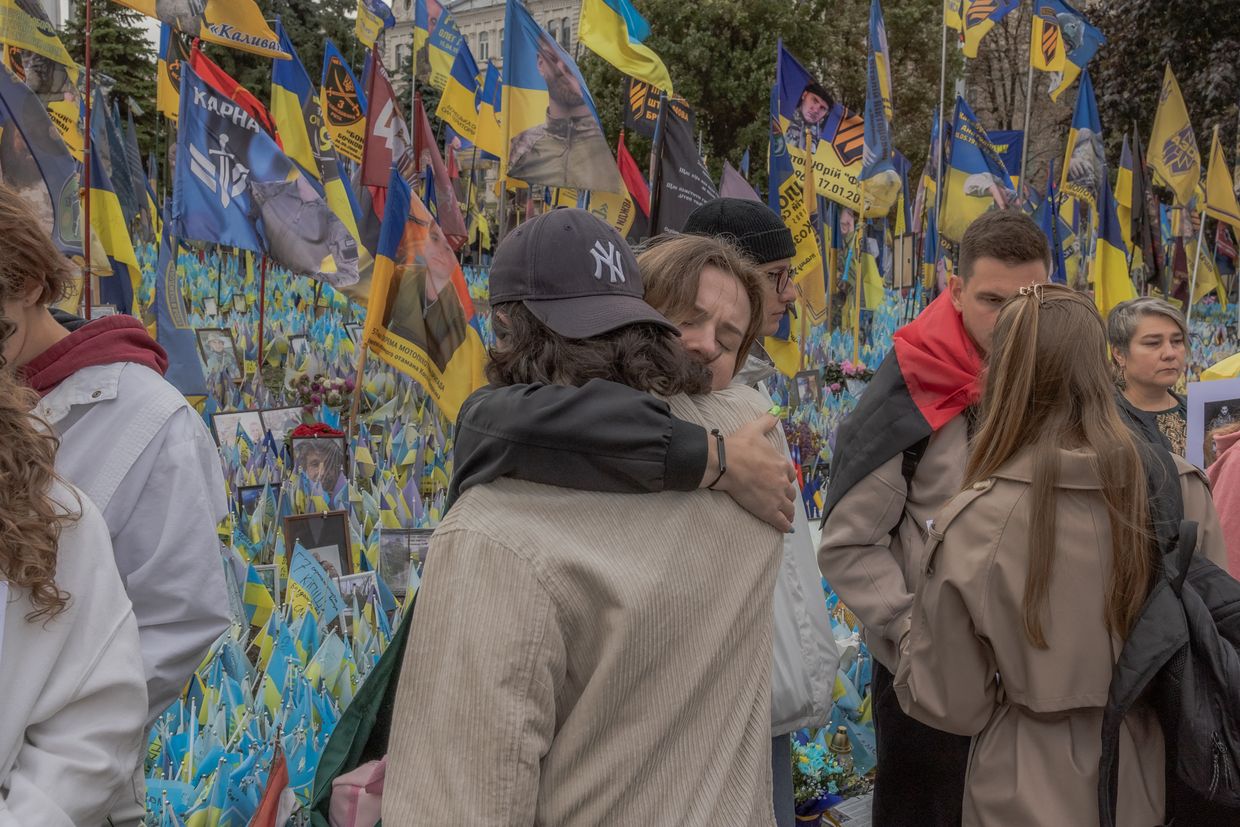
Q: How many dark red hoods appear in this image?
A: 1